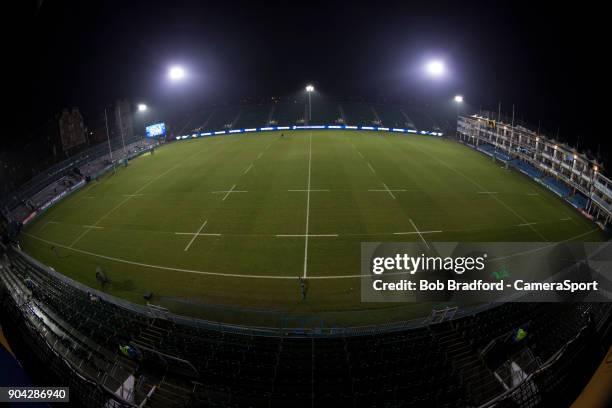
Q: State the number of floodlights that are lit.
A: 5